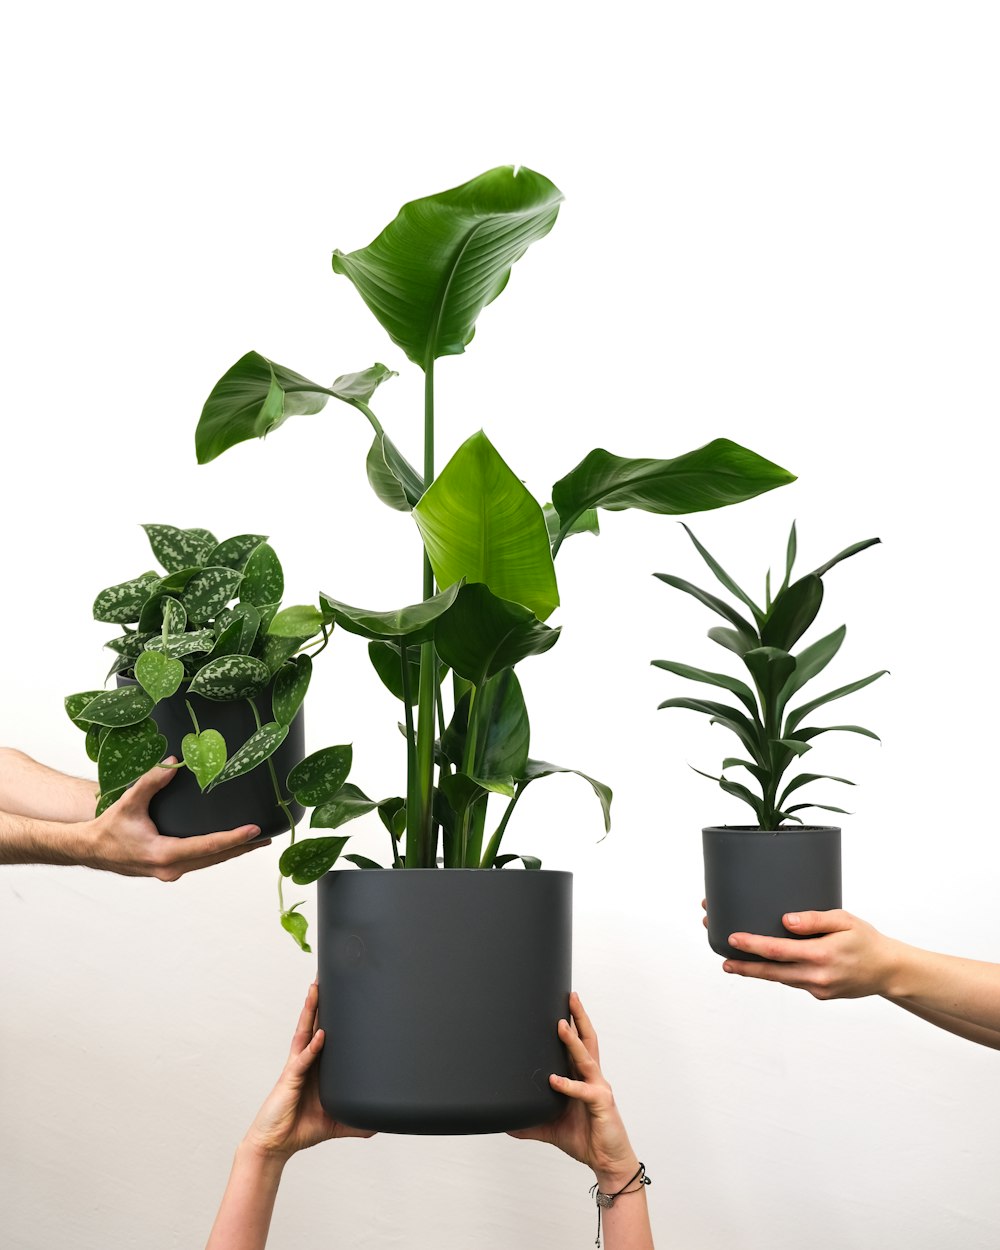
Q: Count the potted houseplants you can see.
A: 3